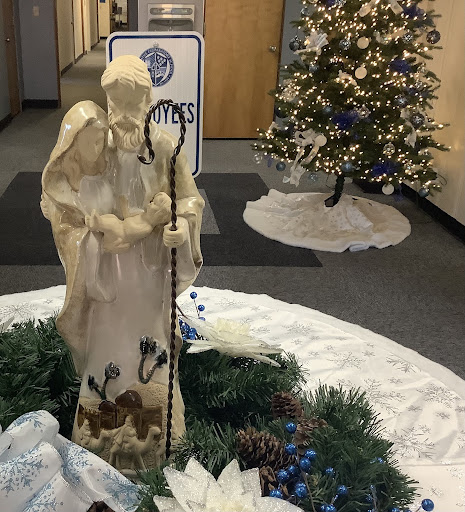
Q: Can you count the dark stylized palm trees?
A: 4